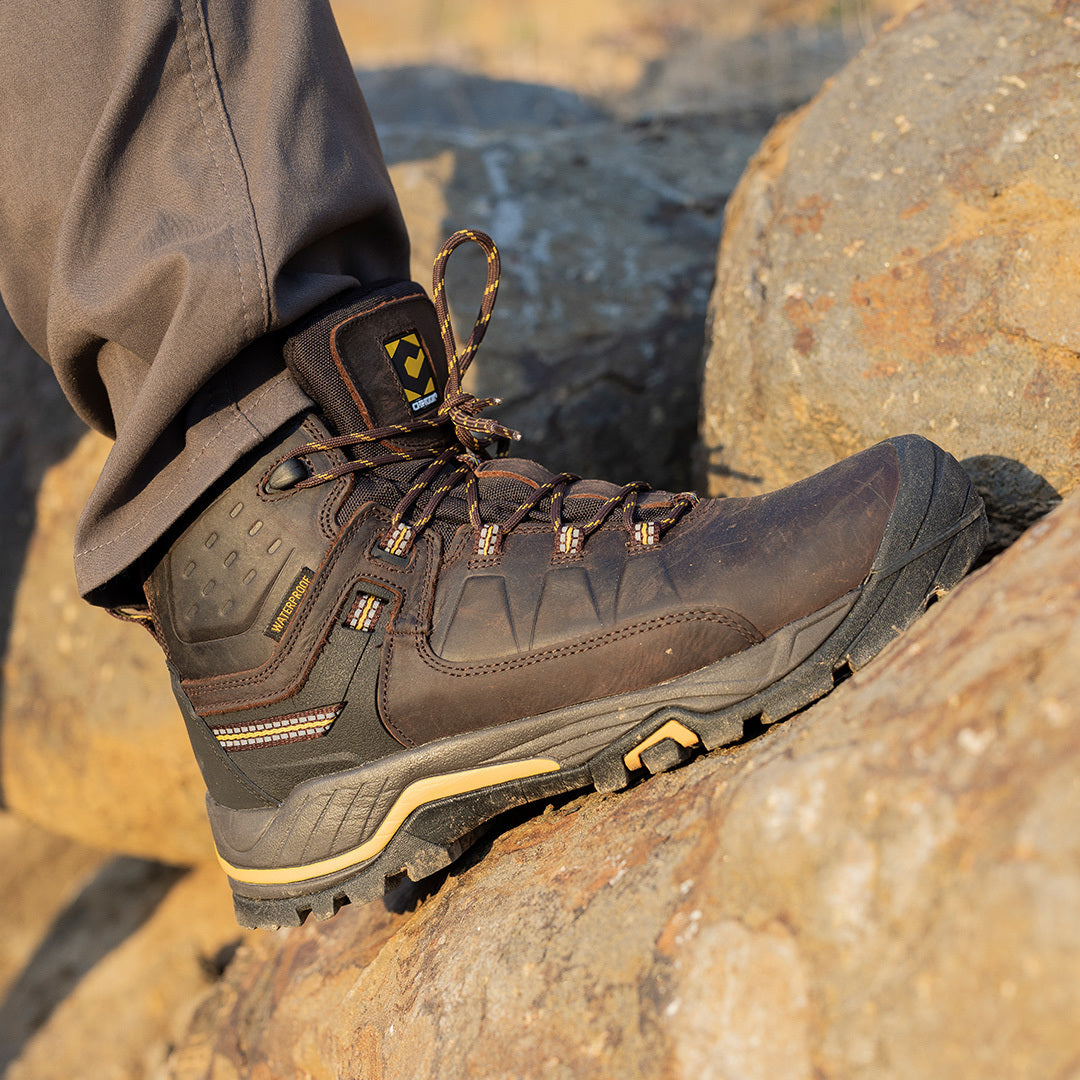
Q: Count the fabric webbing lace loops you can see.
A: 4